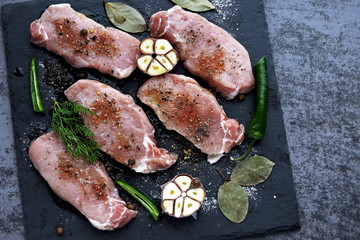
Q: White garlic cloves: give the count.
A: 12